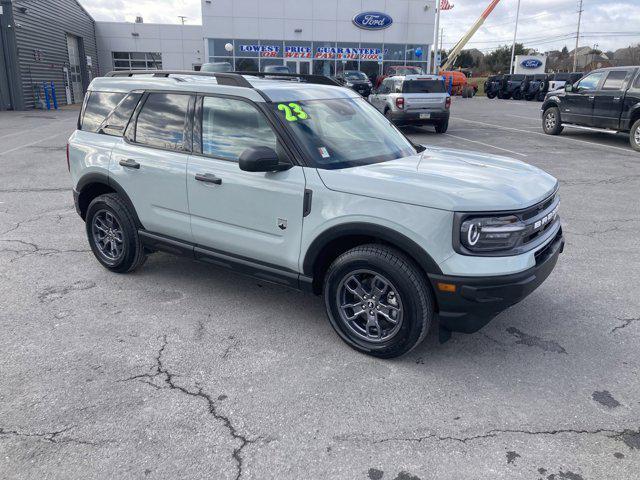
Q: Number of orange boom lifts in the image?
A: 1